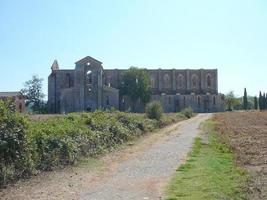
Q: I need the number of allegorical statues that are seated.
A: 0